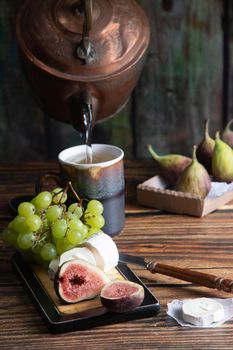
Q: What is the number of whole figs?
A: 5